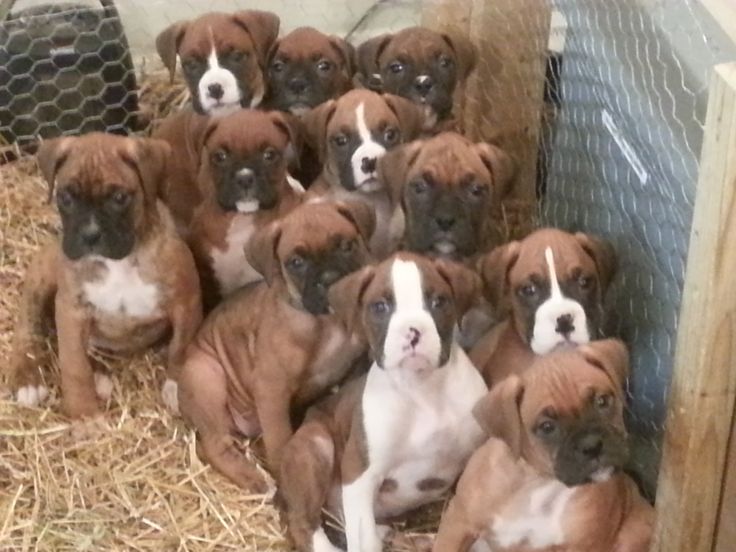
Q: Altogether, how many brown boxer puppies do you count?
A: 11